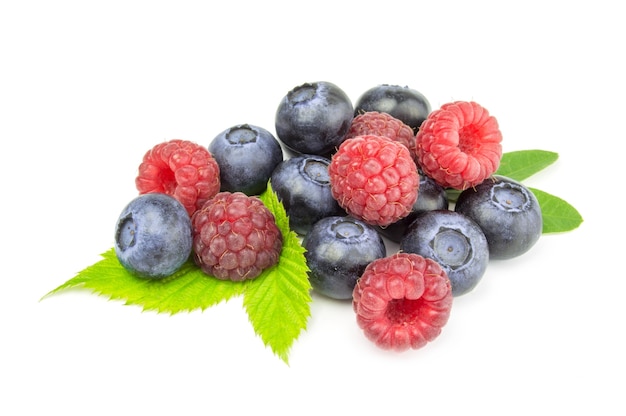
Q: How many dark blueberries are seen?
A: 9